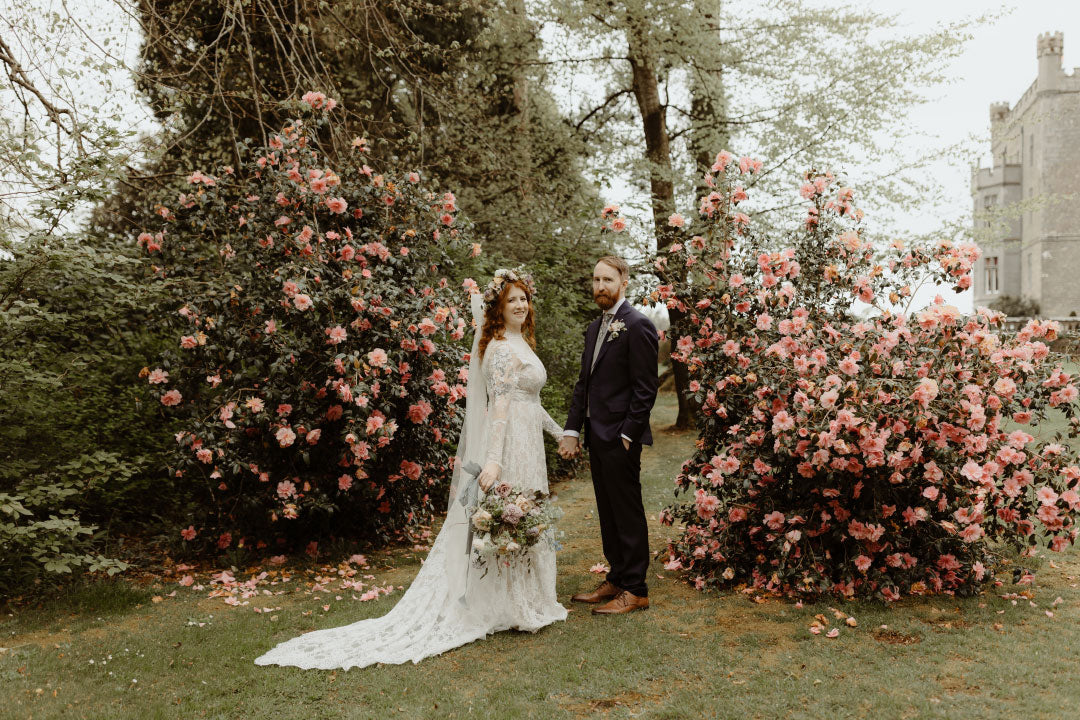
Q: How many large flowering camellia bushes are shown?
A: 2